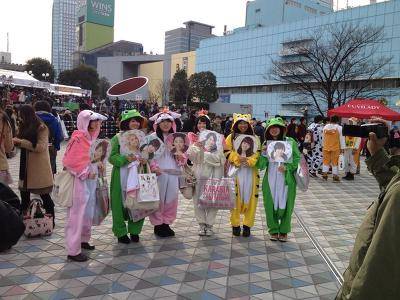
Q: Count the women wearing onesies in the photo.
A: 6